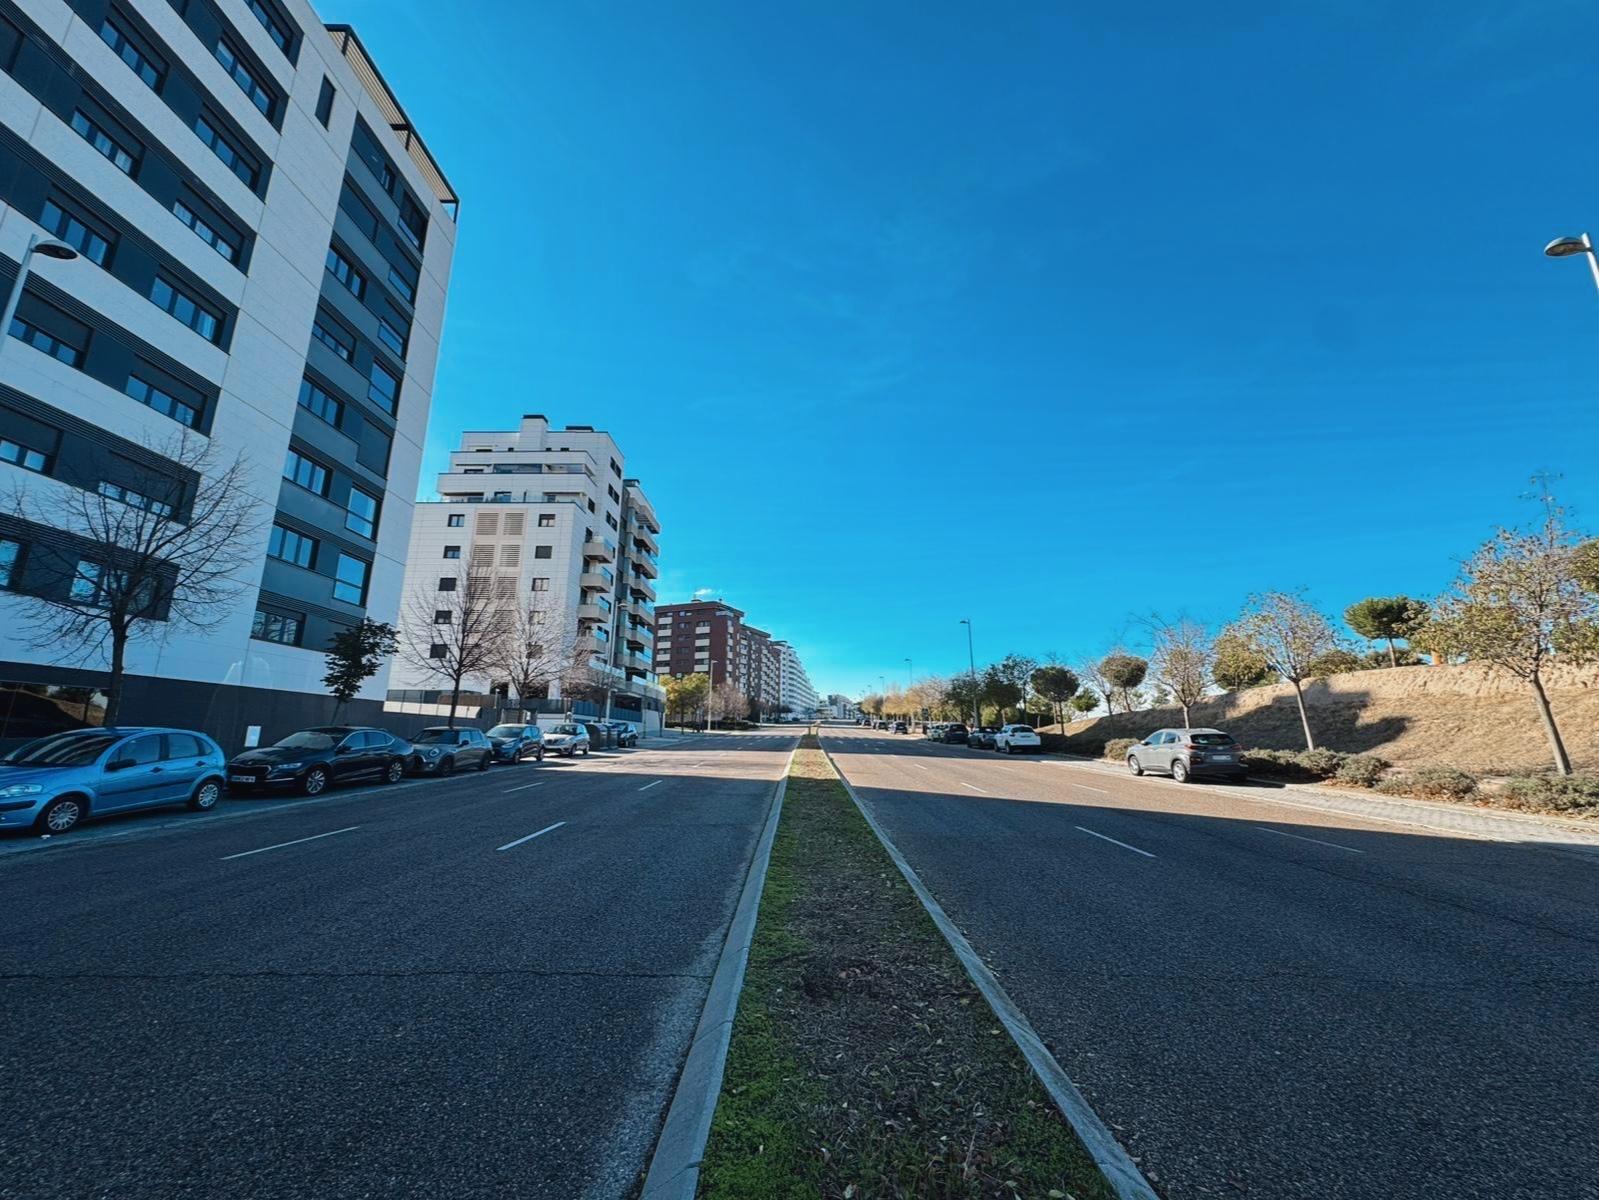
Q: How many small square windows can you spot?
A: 10